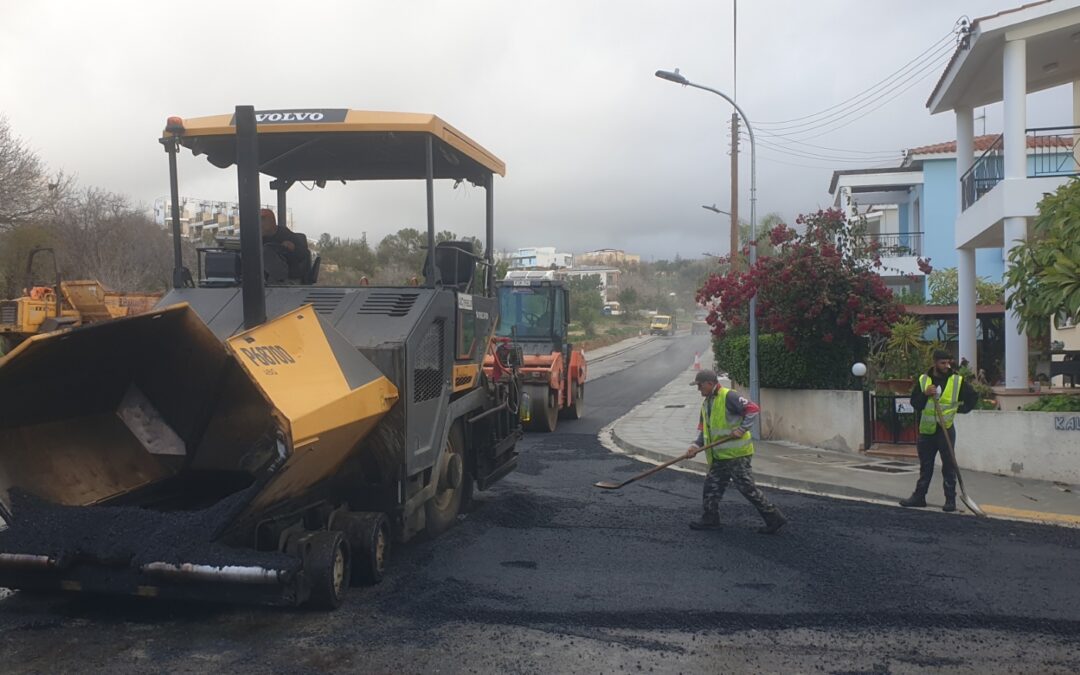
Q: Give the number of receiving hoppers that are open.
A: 1